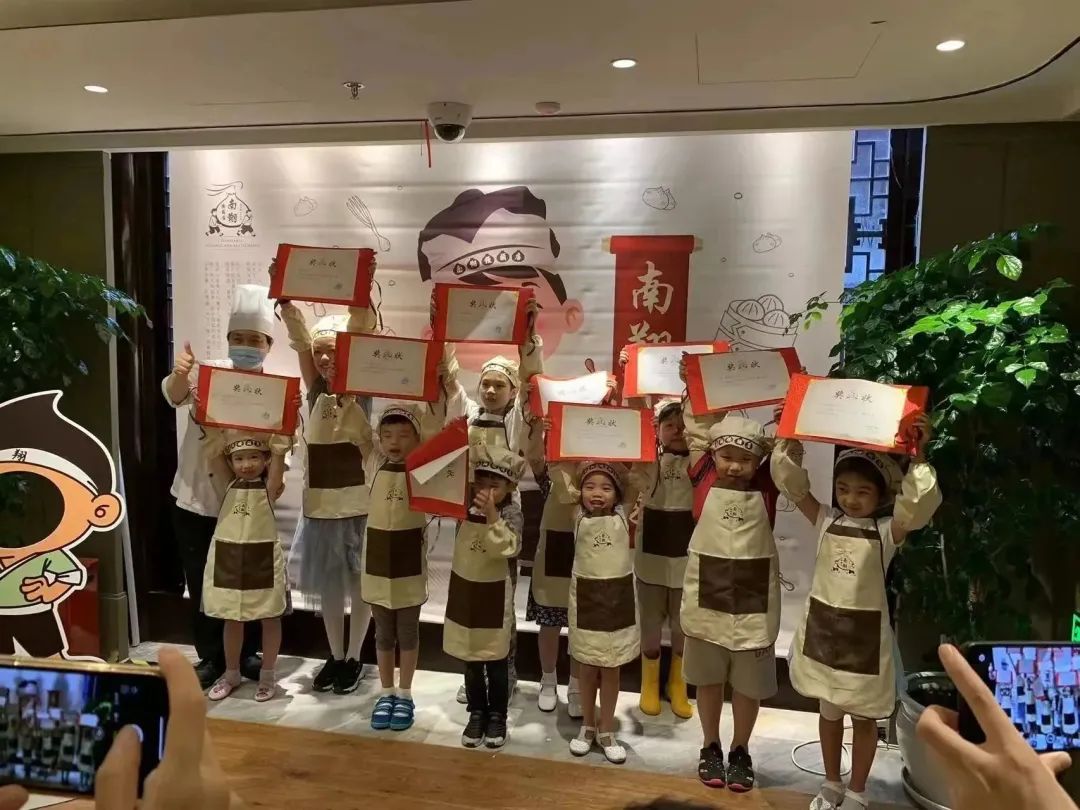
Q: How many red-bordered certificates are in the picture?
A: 10